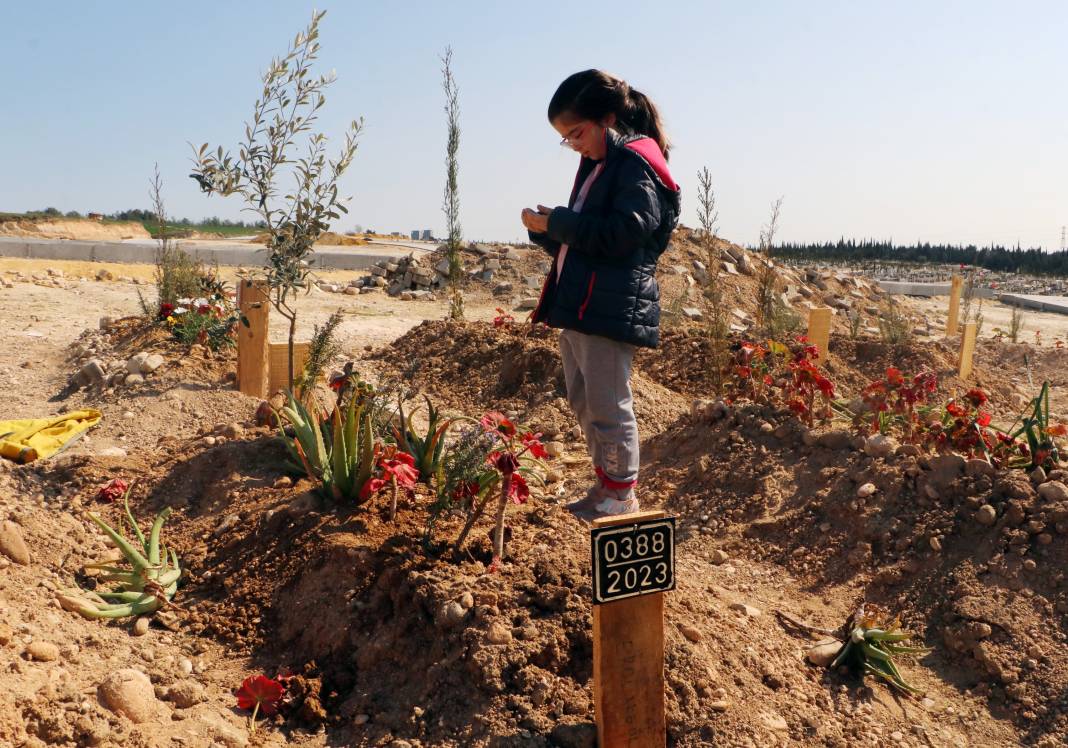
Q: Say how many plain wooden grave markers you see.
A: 5